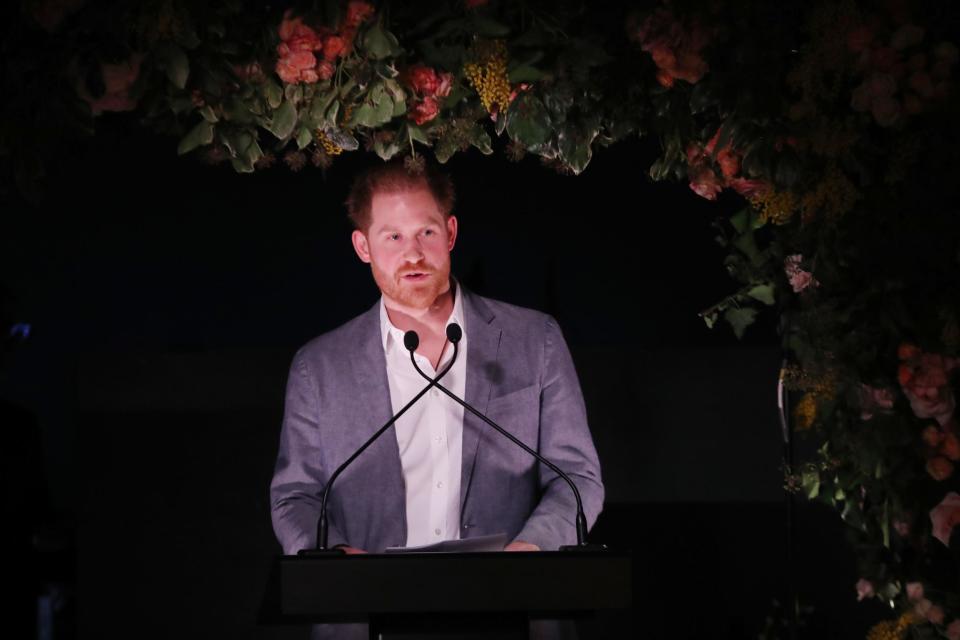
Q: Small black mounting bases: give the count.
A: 2